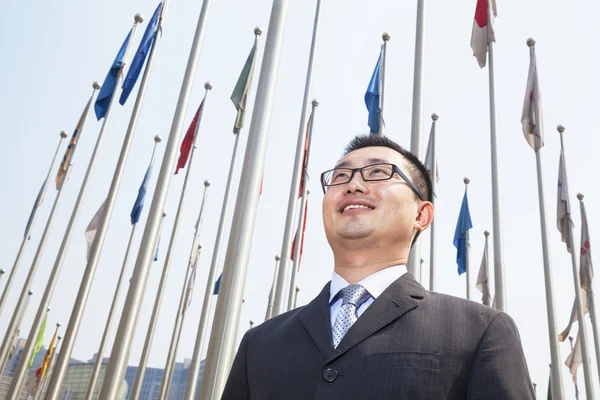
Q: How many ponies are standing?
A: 0